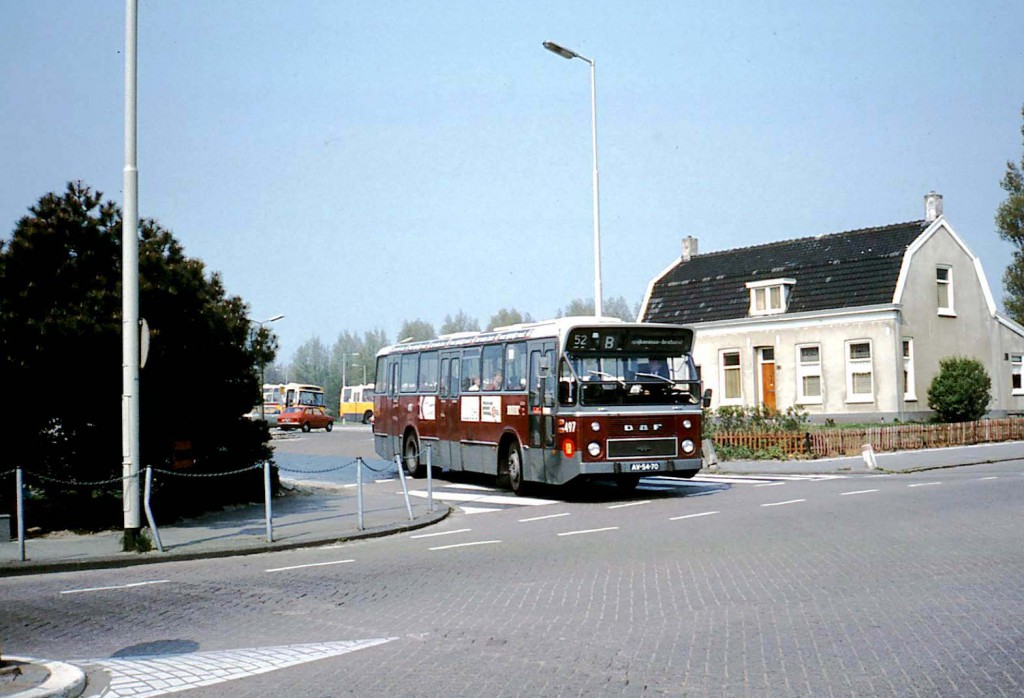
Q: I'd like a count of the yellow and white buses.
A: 2